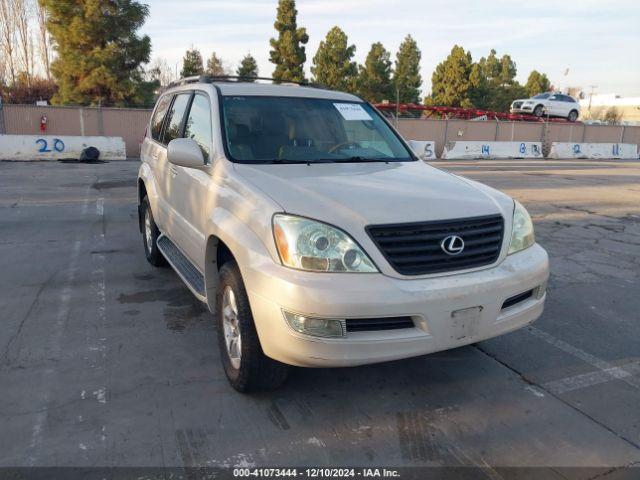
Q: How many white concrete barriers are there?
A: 4